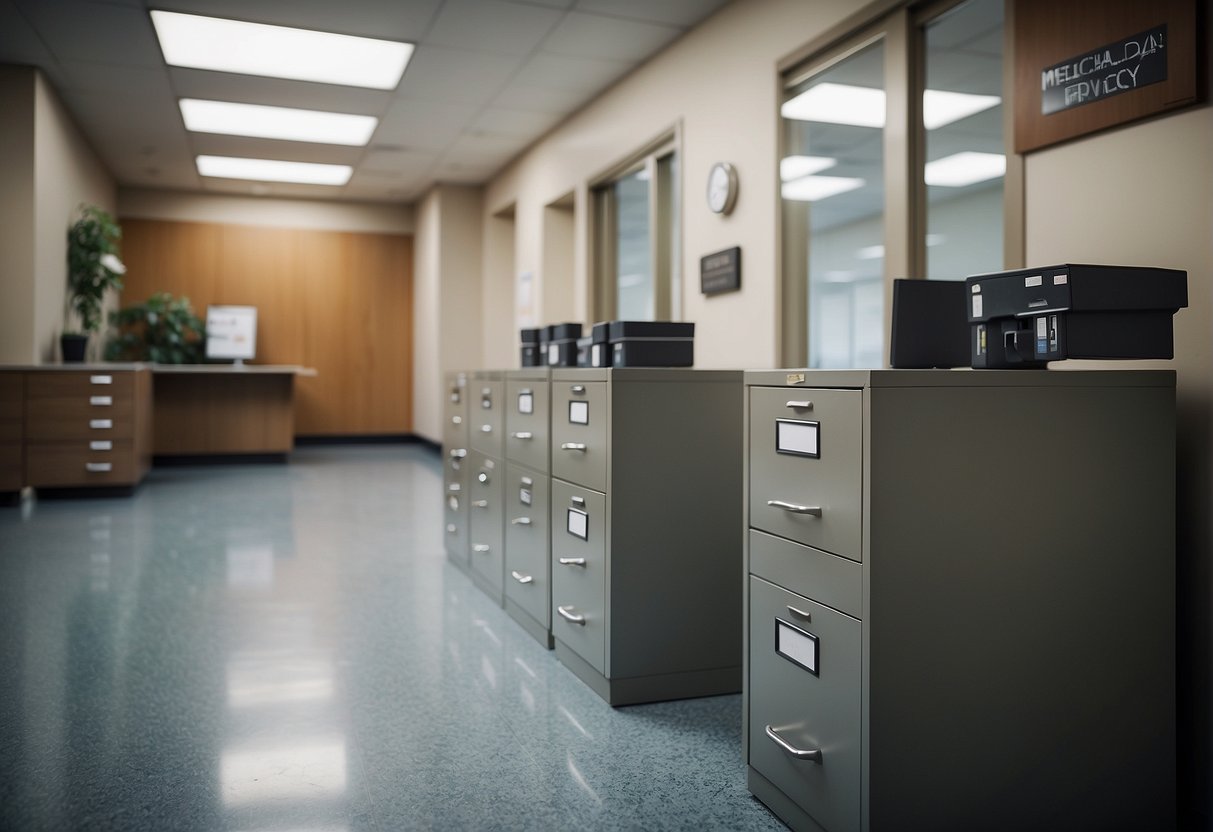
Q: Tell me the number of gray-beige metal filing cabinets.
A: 5